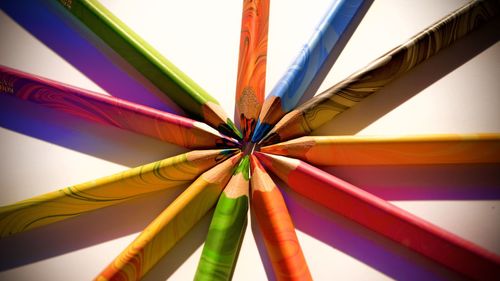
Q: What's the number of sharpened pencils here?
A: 11